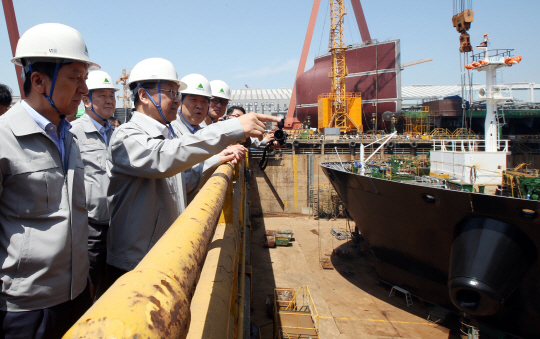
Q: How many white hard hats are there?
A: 5